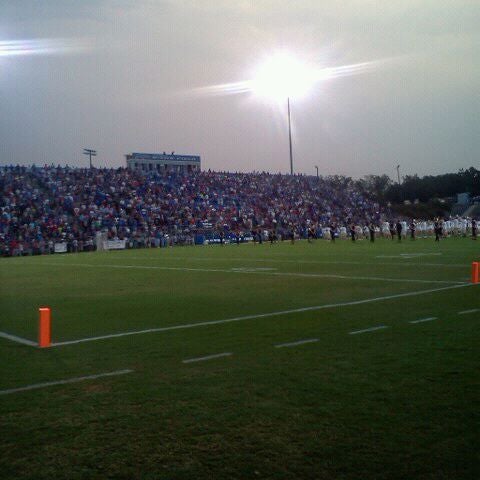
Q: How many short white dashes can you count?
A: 5